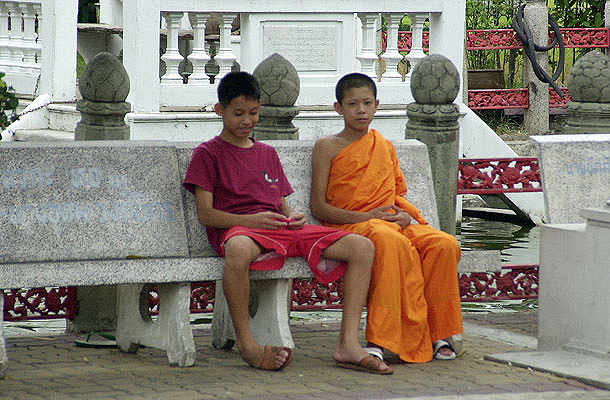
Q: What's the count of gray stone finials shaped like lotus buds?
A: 4